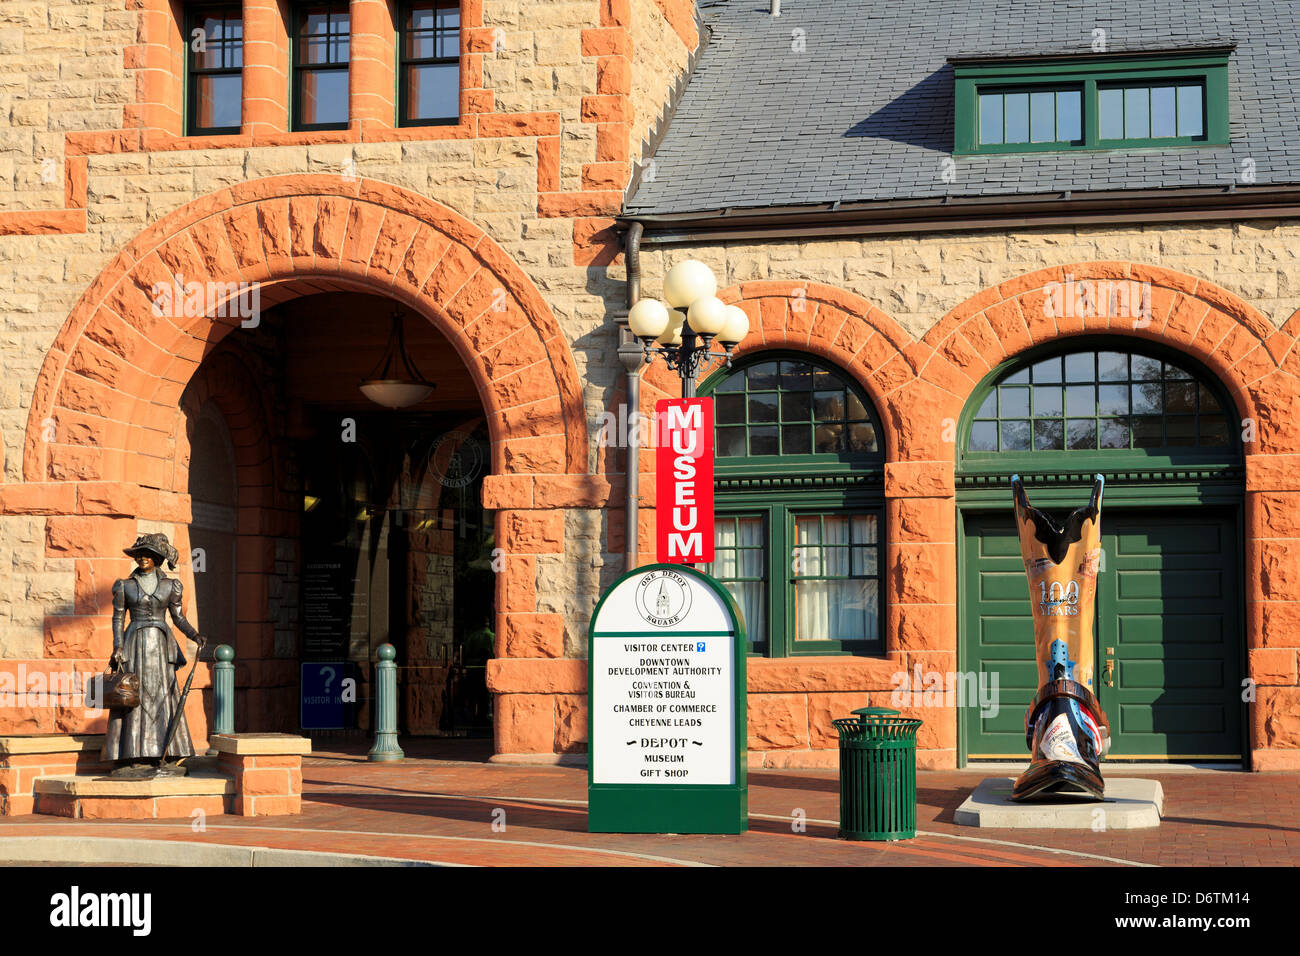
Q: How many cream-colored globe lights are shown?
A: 5